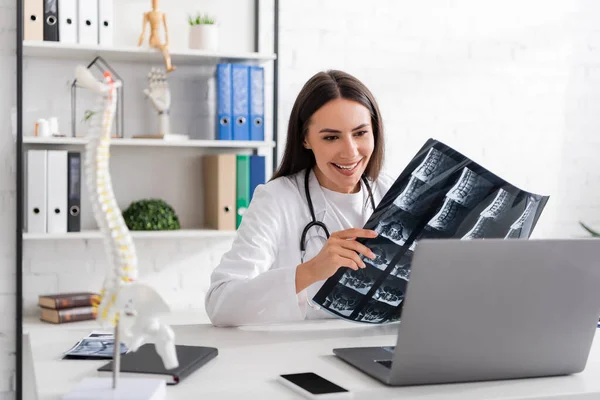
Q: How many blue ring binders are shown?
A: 4